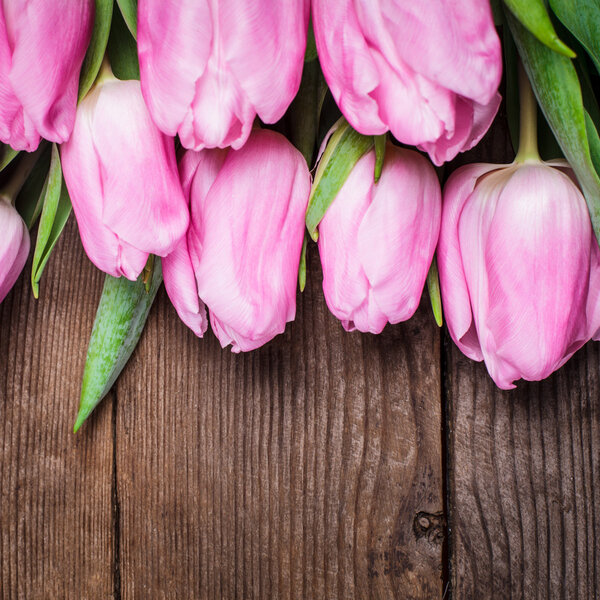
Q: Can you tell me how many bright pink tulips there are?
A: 8